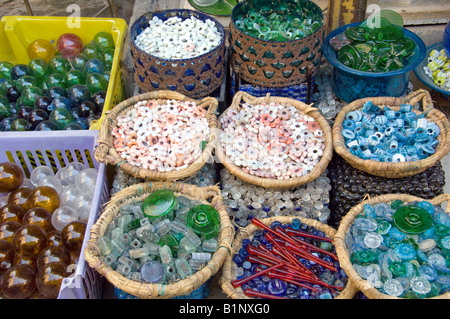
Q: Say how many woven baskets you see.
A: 6